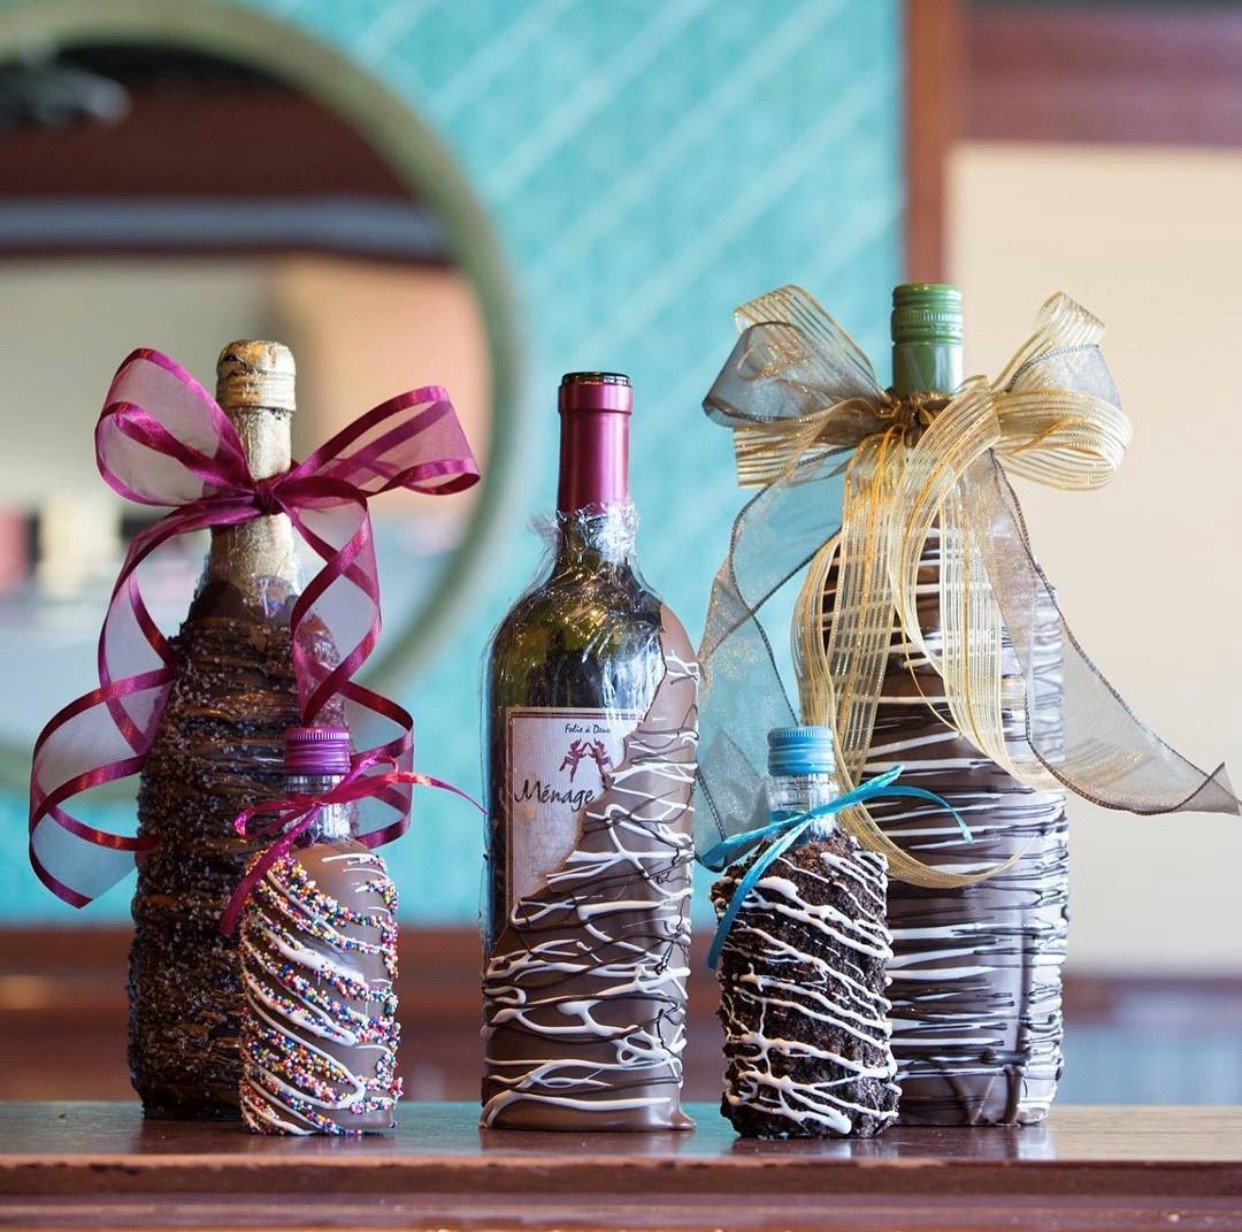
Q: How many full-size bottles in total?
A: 3